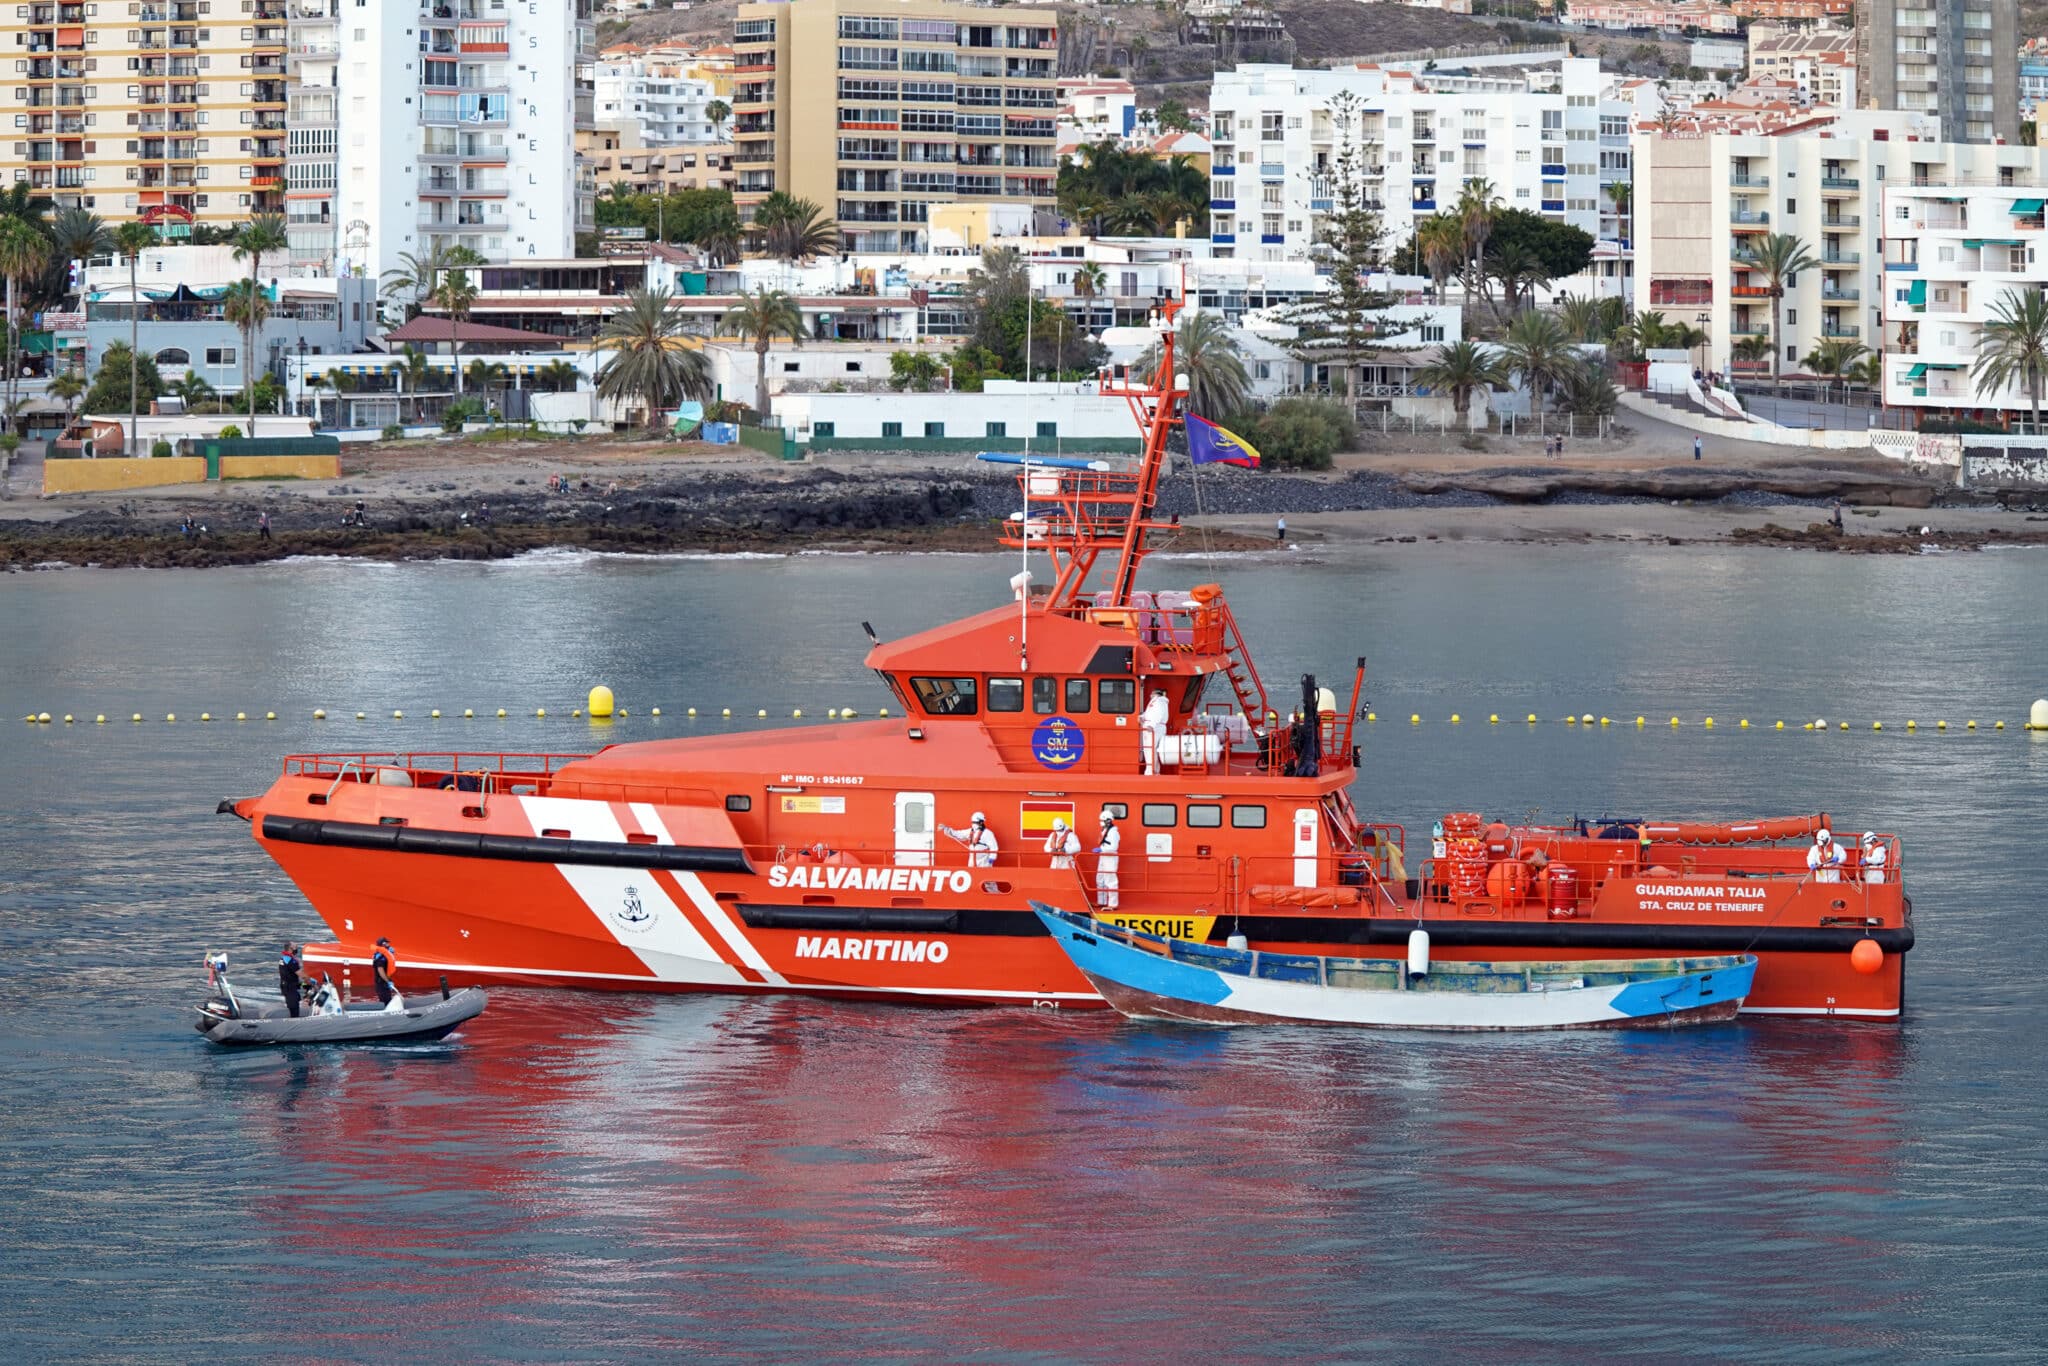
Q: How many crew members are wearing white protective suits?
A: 6